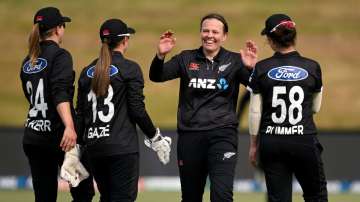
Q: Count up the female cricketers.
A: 4